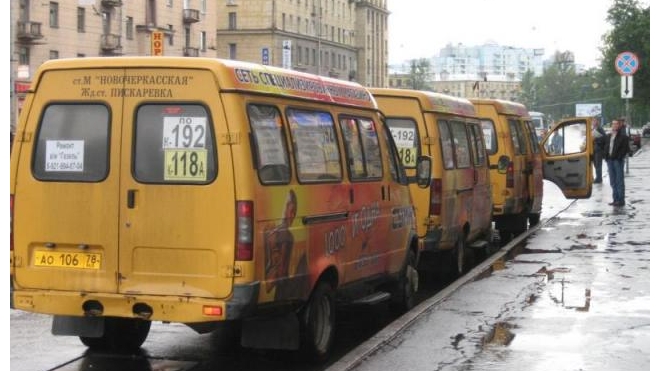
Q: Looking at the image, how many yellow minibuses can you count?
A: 3